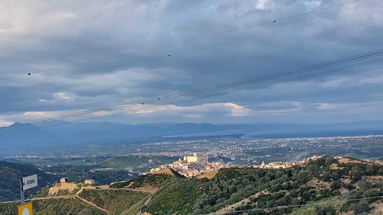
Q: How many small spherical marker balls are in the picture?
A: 5